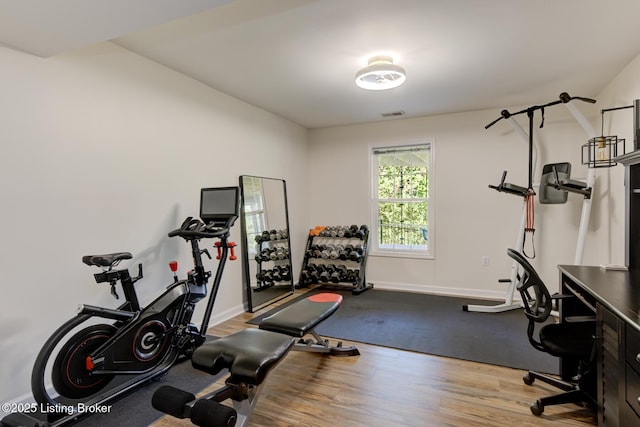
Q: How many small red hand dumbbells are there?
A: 2